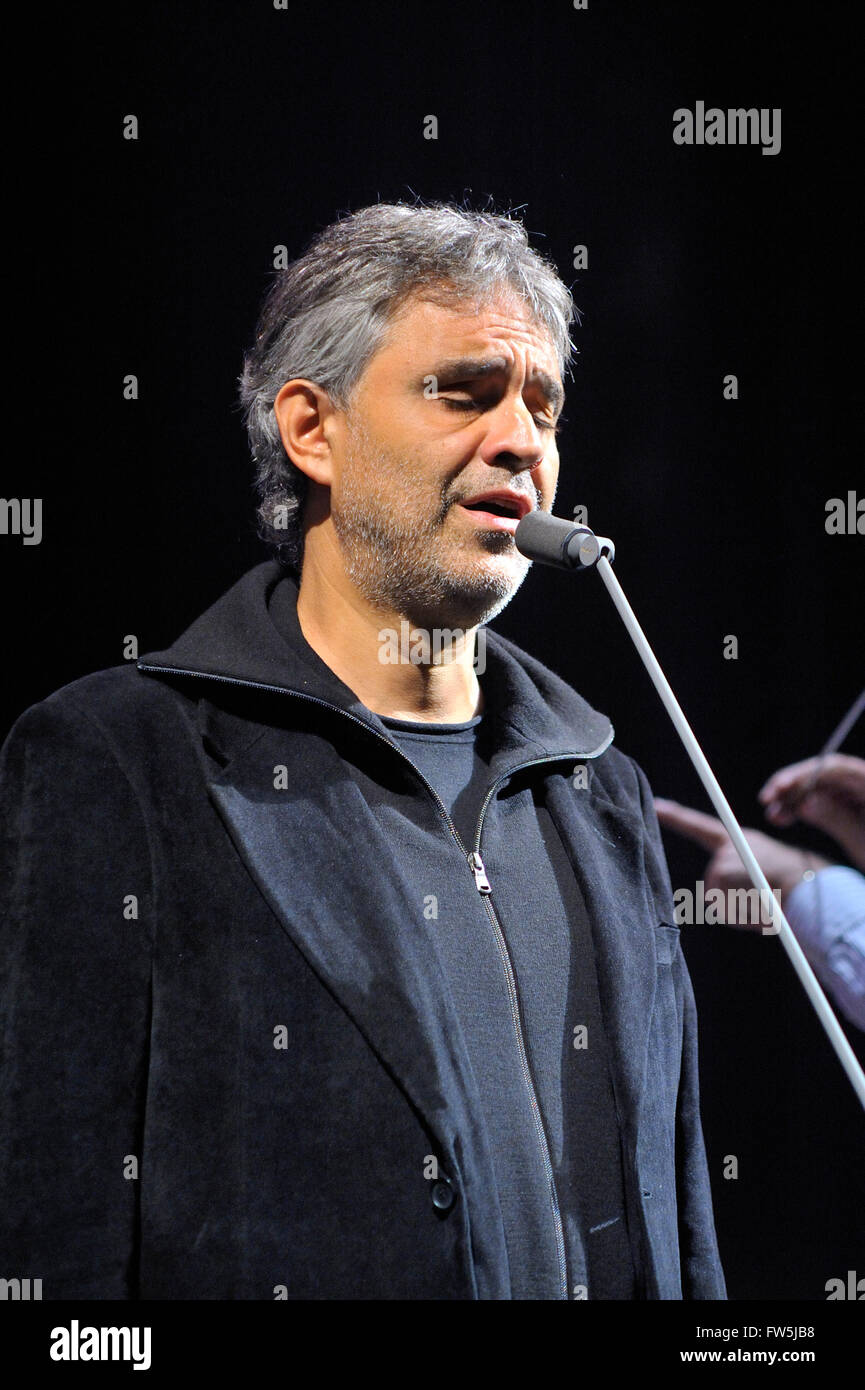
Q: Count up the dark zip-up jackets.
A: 1